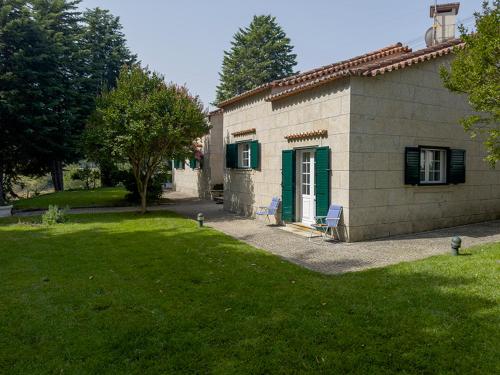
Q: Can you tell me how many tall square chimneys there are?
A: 1